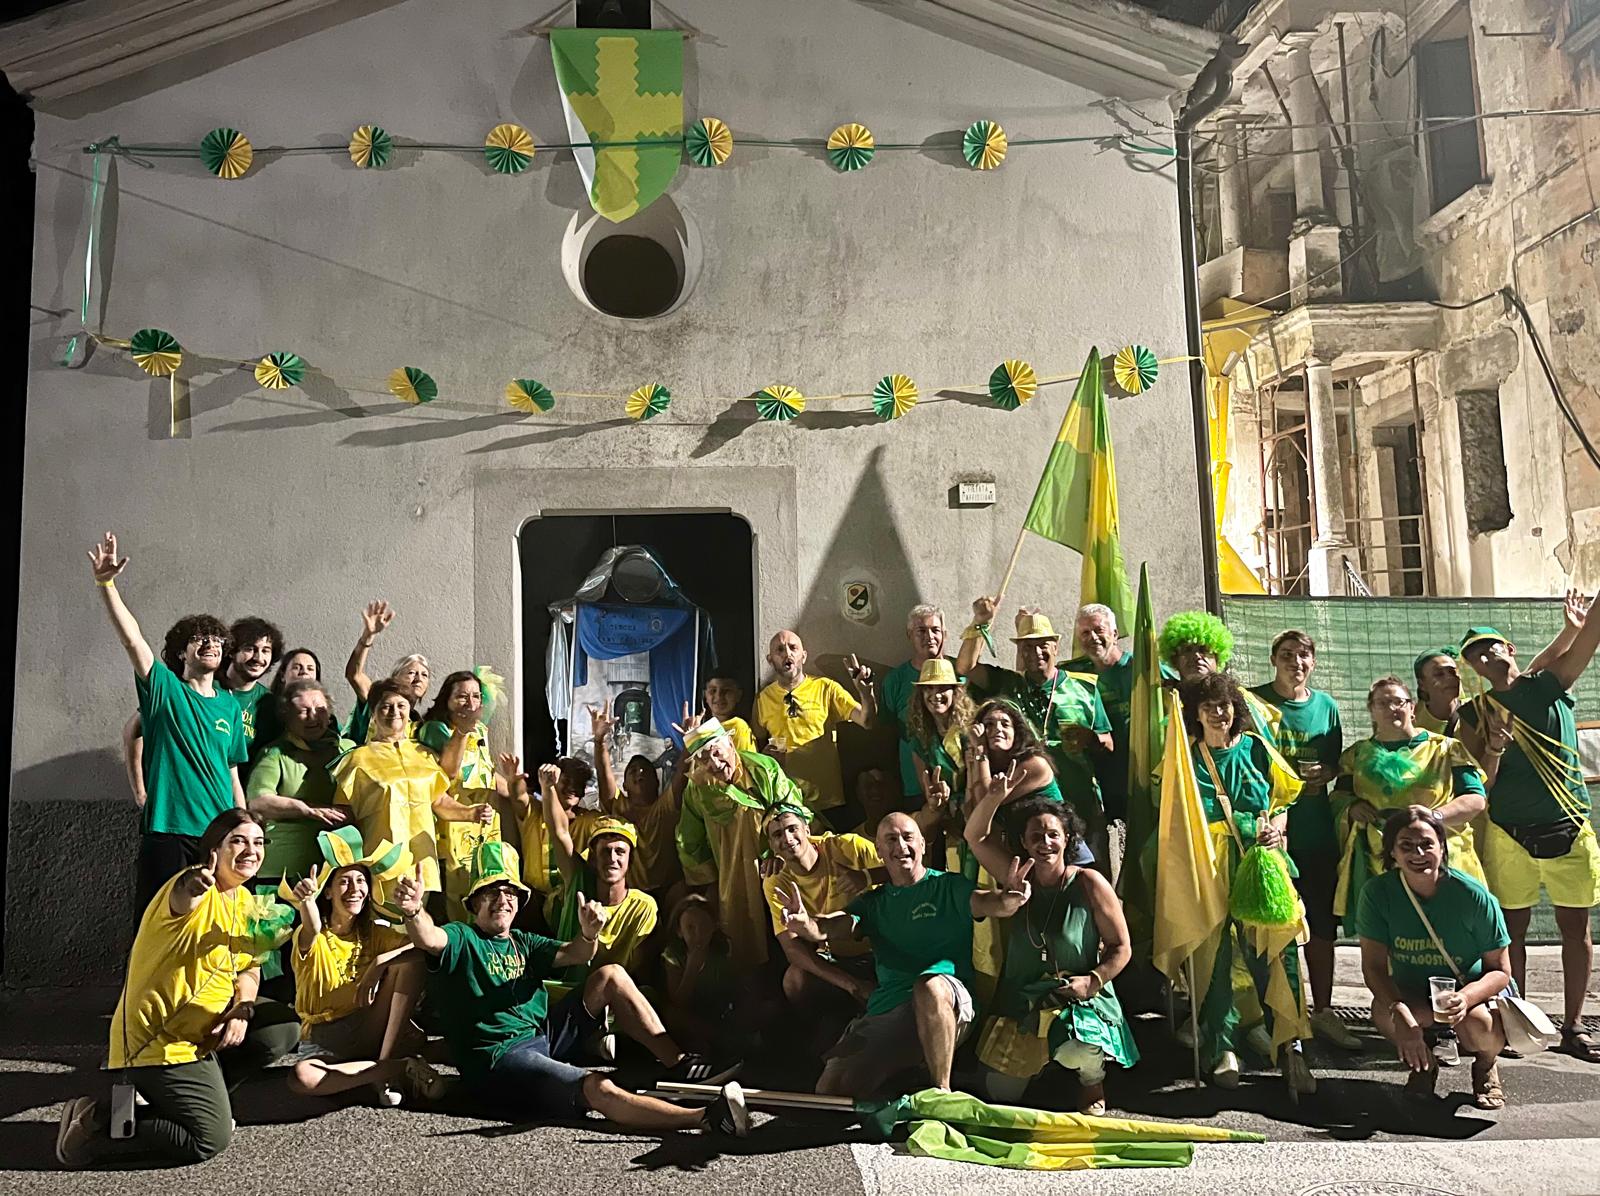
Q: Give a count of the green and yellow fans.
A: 15